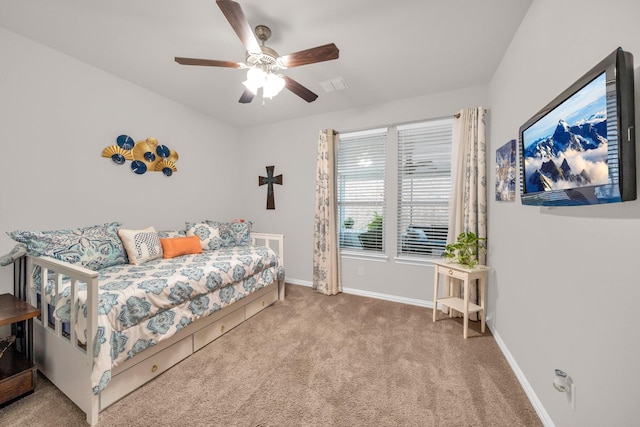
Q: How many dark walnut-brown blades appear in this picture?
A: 5